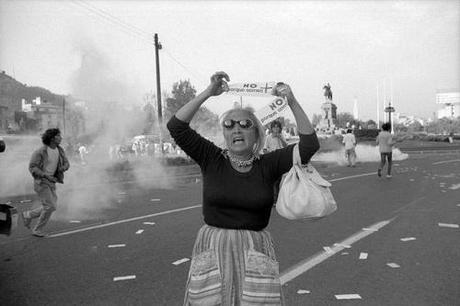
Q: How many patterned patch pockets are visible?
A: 2